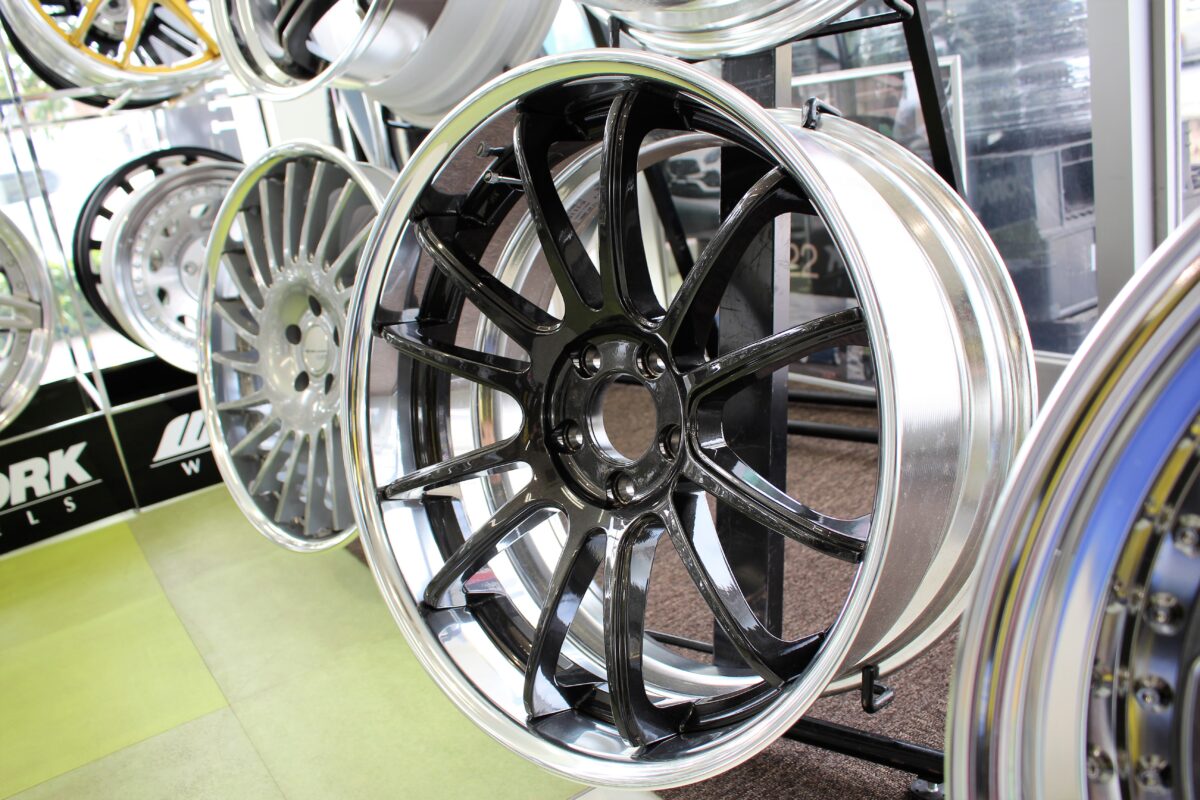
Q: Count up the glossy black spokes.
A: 12